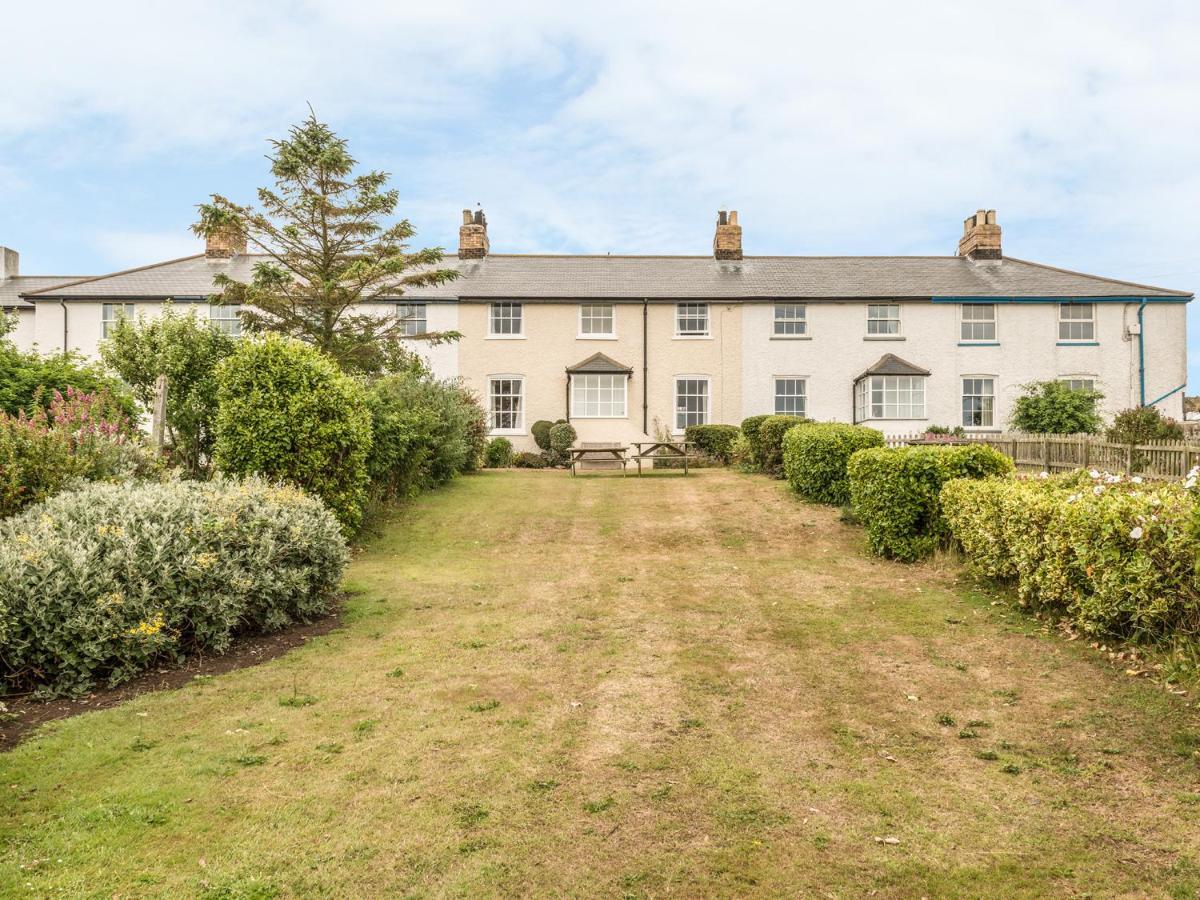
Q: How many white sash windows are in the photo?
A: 15